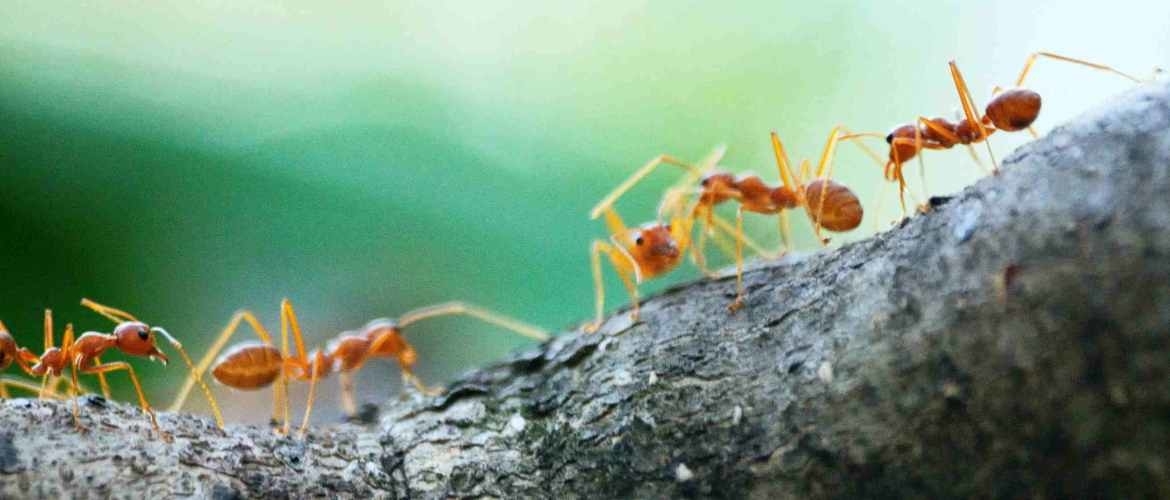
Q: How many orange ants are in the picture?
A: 5